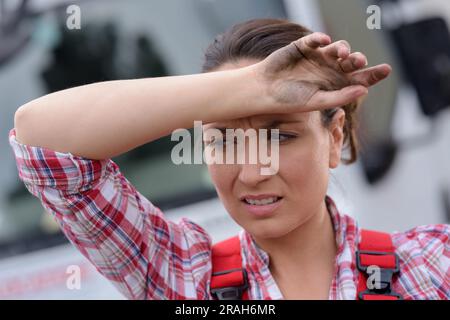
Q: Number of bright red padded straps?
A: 2